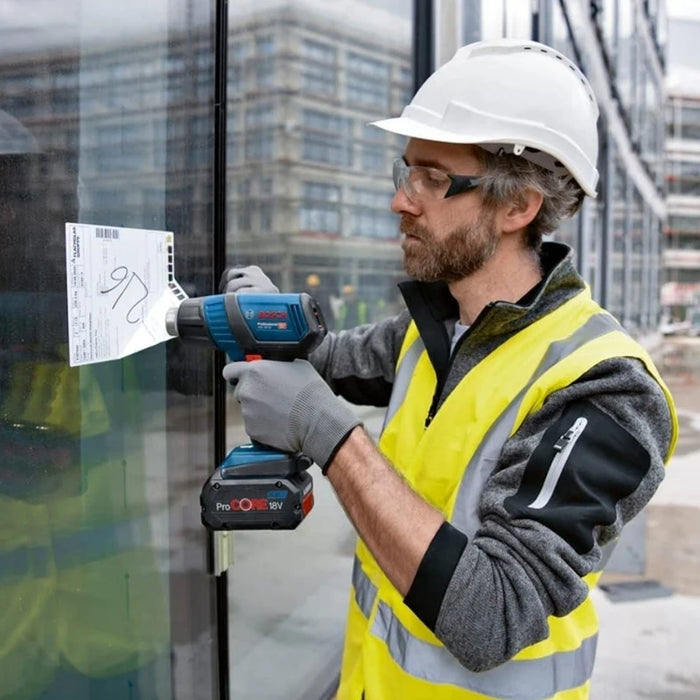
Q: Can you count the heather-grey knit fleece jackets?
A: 1